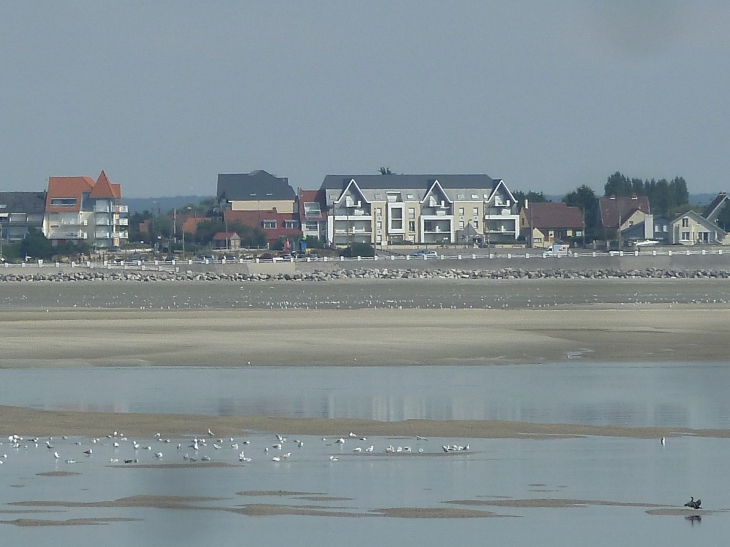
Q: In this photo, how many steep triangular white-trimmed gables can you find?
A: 3